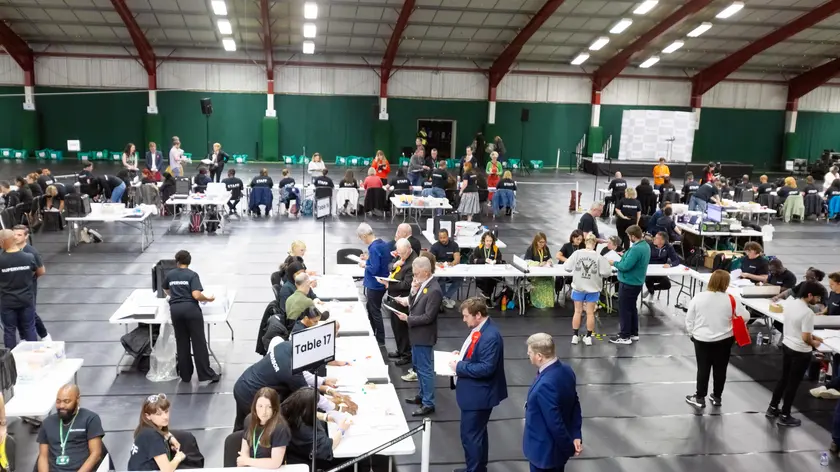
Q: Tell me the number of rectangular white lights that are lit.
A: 14